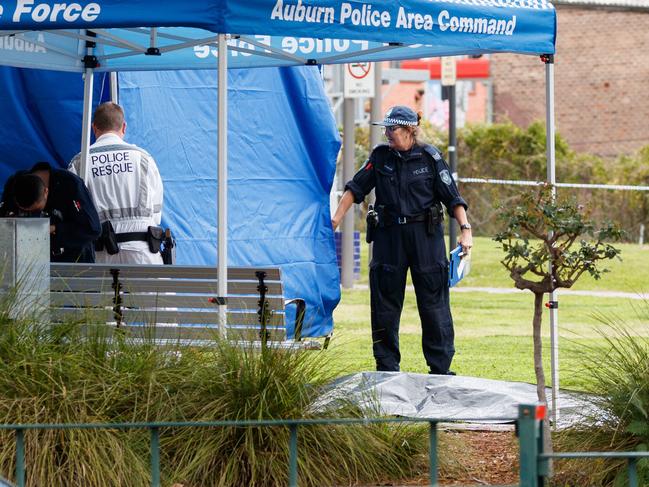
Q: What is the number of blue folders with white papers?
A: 1